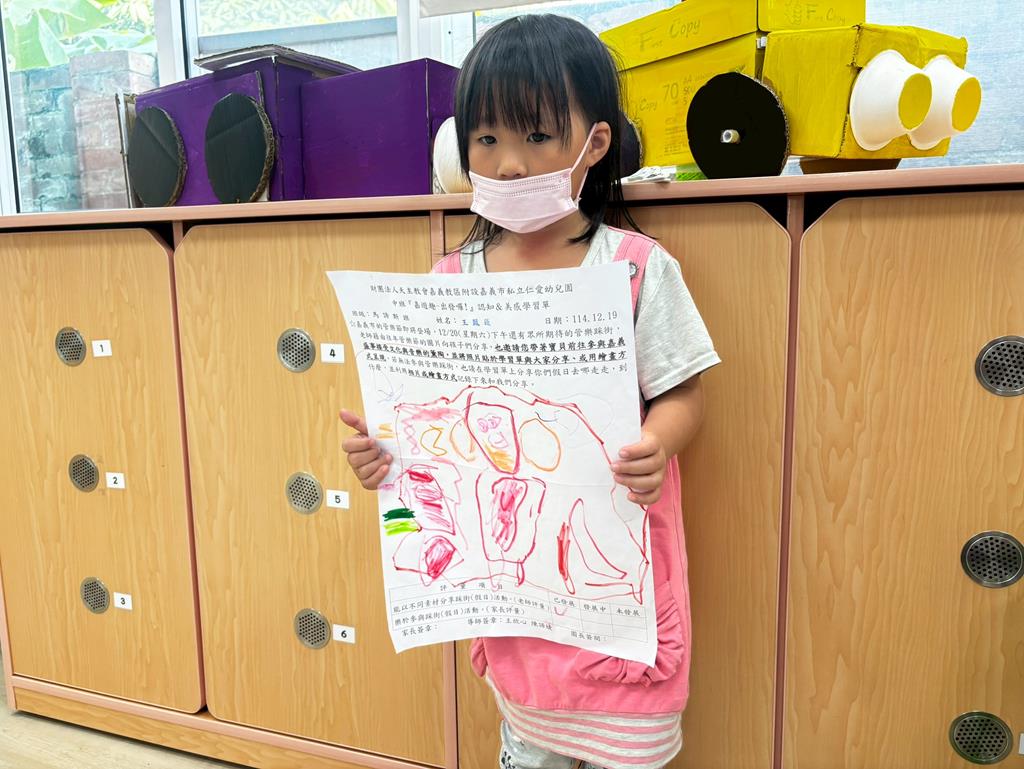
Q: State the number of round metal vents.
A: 9